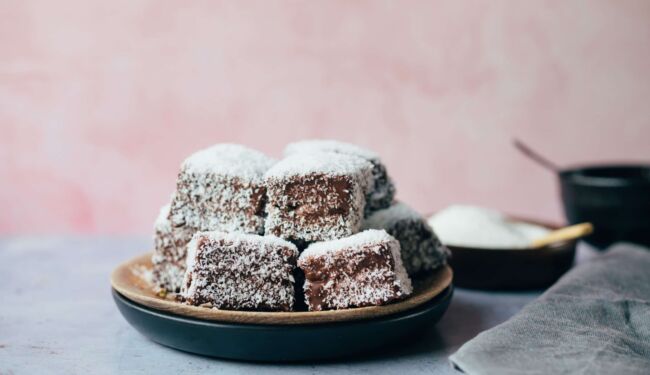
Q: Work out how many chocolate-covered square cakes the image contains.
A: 7